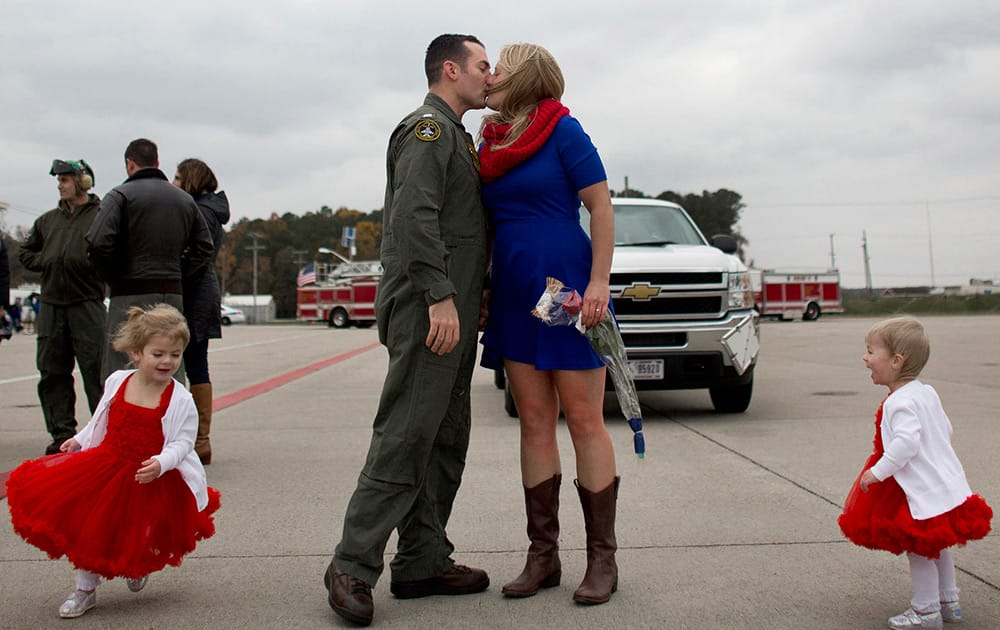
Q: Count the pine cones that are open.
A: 0